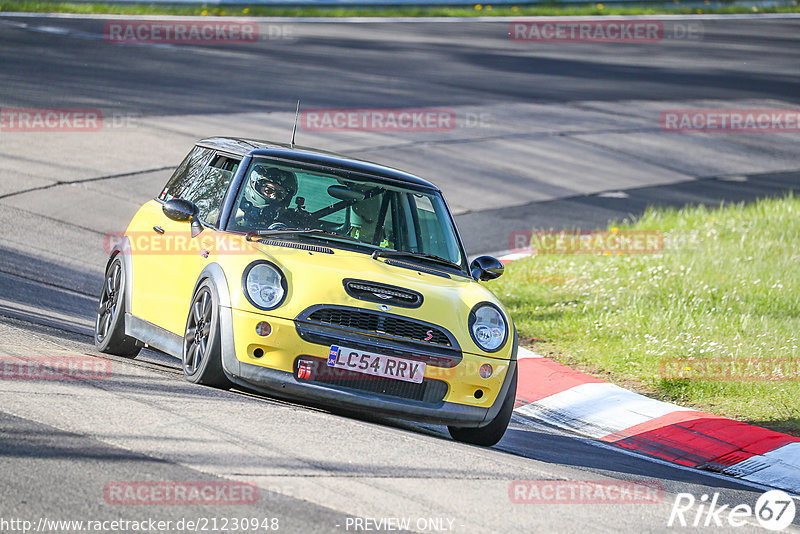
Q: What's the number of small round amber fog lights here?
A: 2